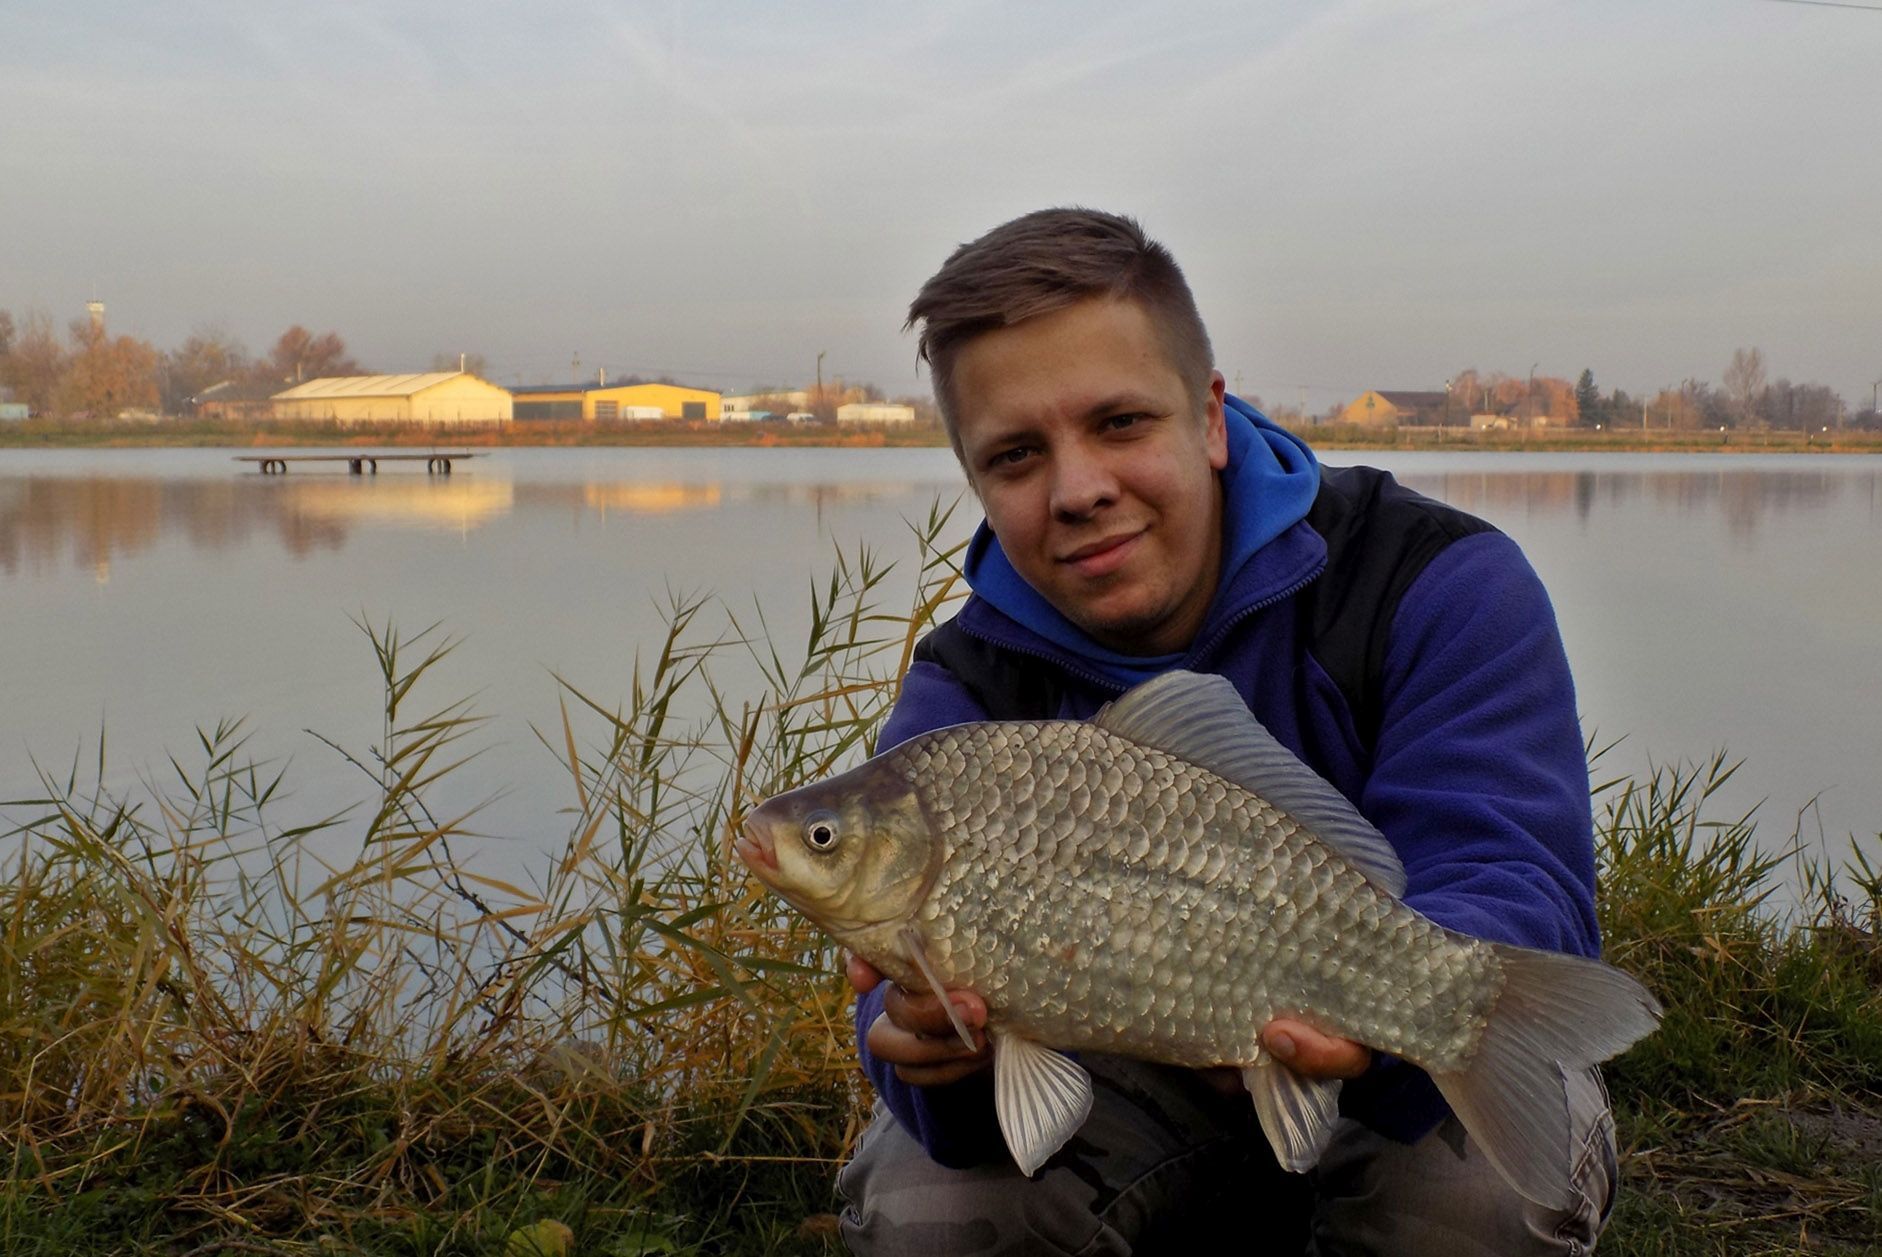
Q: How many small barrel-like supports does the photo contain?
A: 3